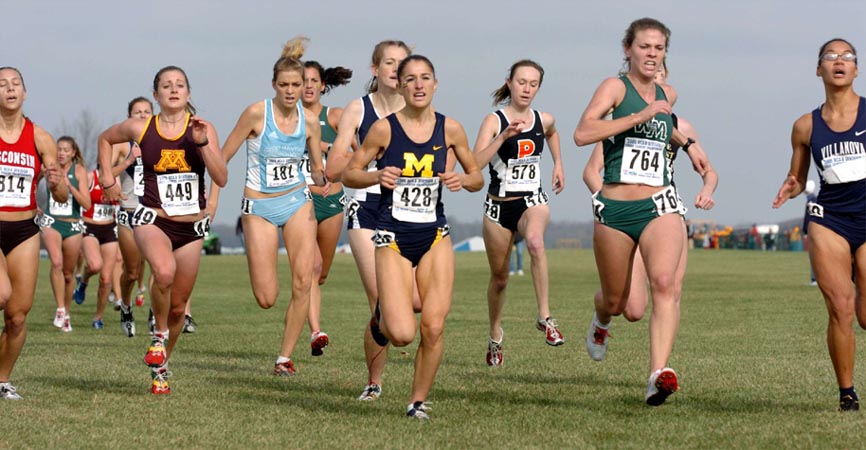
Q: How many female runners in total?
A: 13